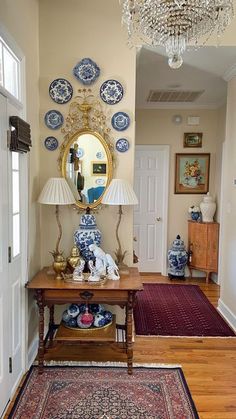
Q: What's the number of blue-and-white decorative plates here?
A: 7